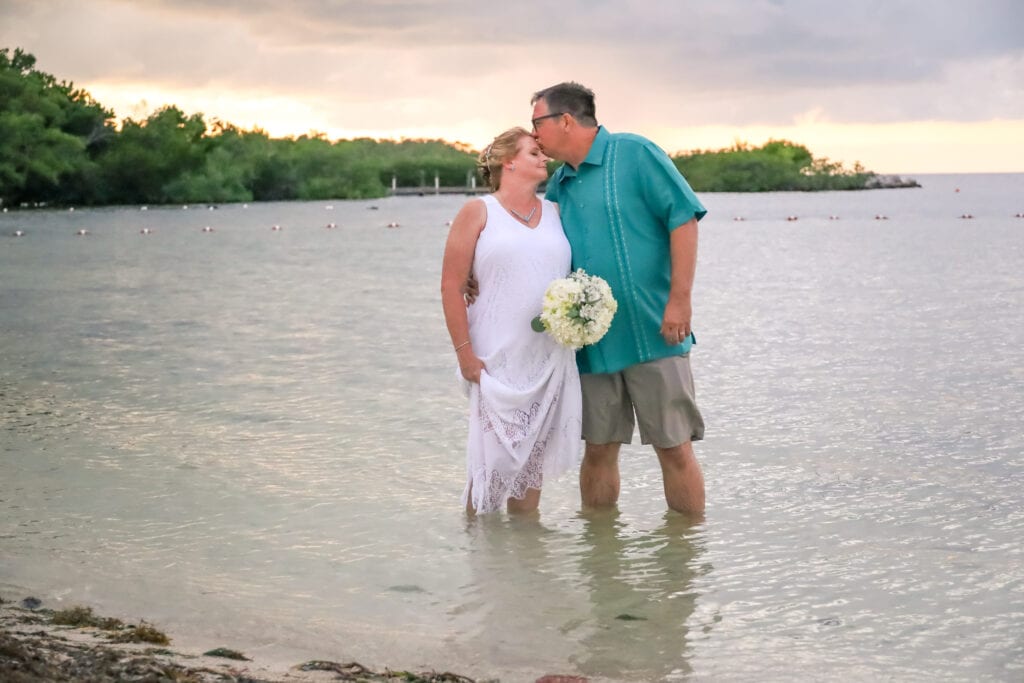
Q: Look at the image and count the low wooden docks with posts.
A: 1